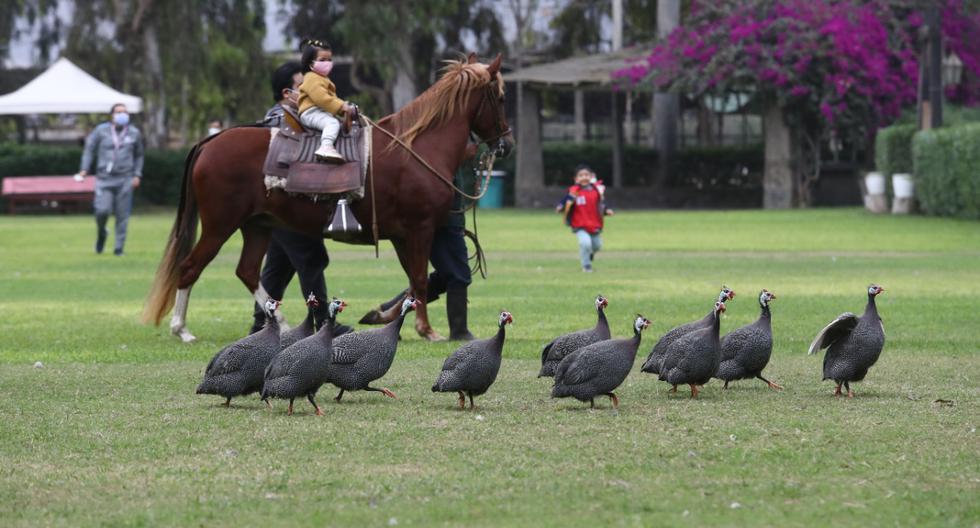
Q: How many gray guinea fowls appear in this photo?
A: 11